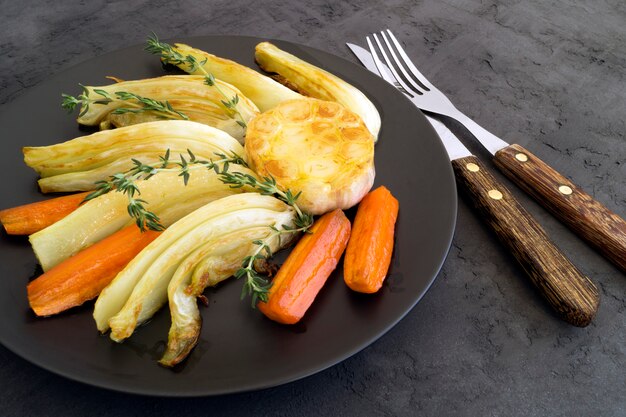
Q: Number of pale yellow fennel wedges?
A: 6